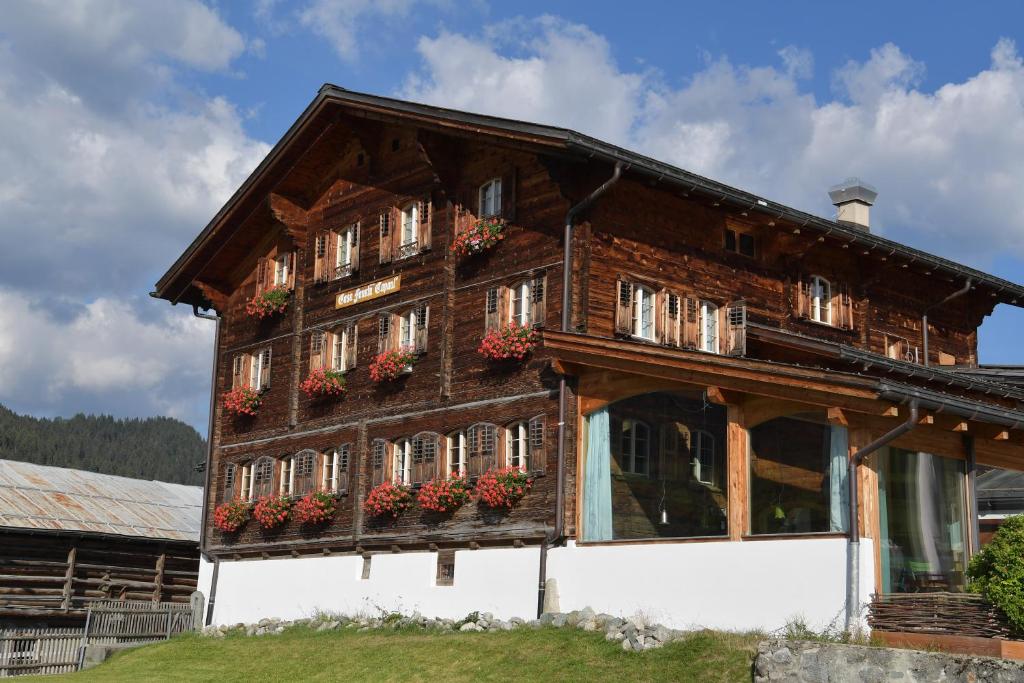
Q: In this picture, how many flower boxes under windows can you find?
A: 12